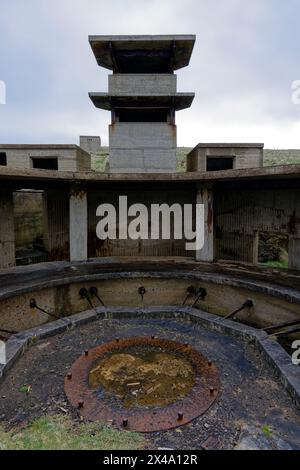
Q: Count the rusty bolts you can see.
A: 10